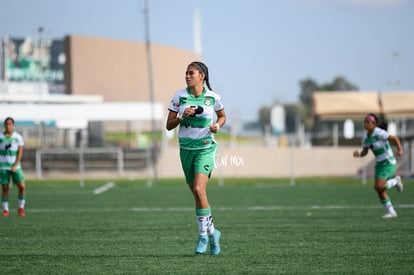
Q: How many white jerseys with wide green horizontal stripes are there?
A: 3